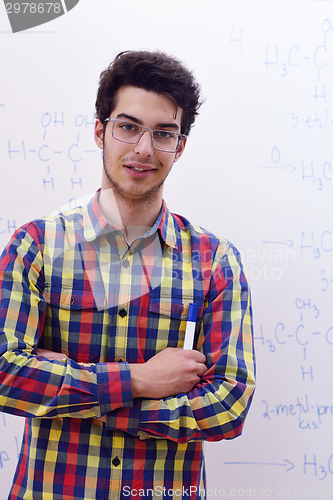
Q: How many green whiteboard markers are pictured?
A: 0